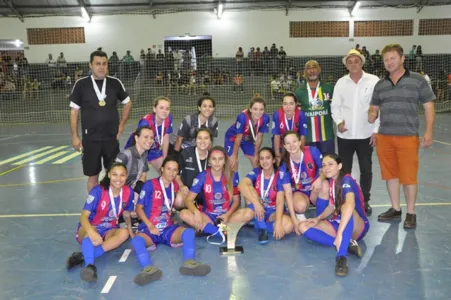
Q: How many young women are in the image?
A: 12